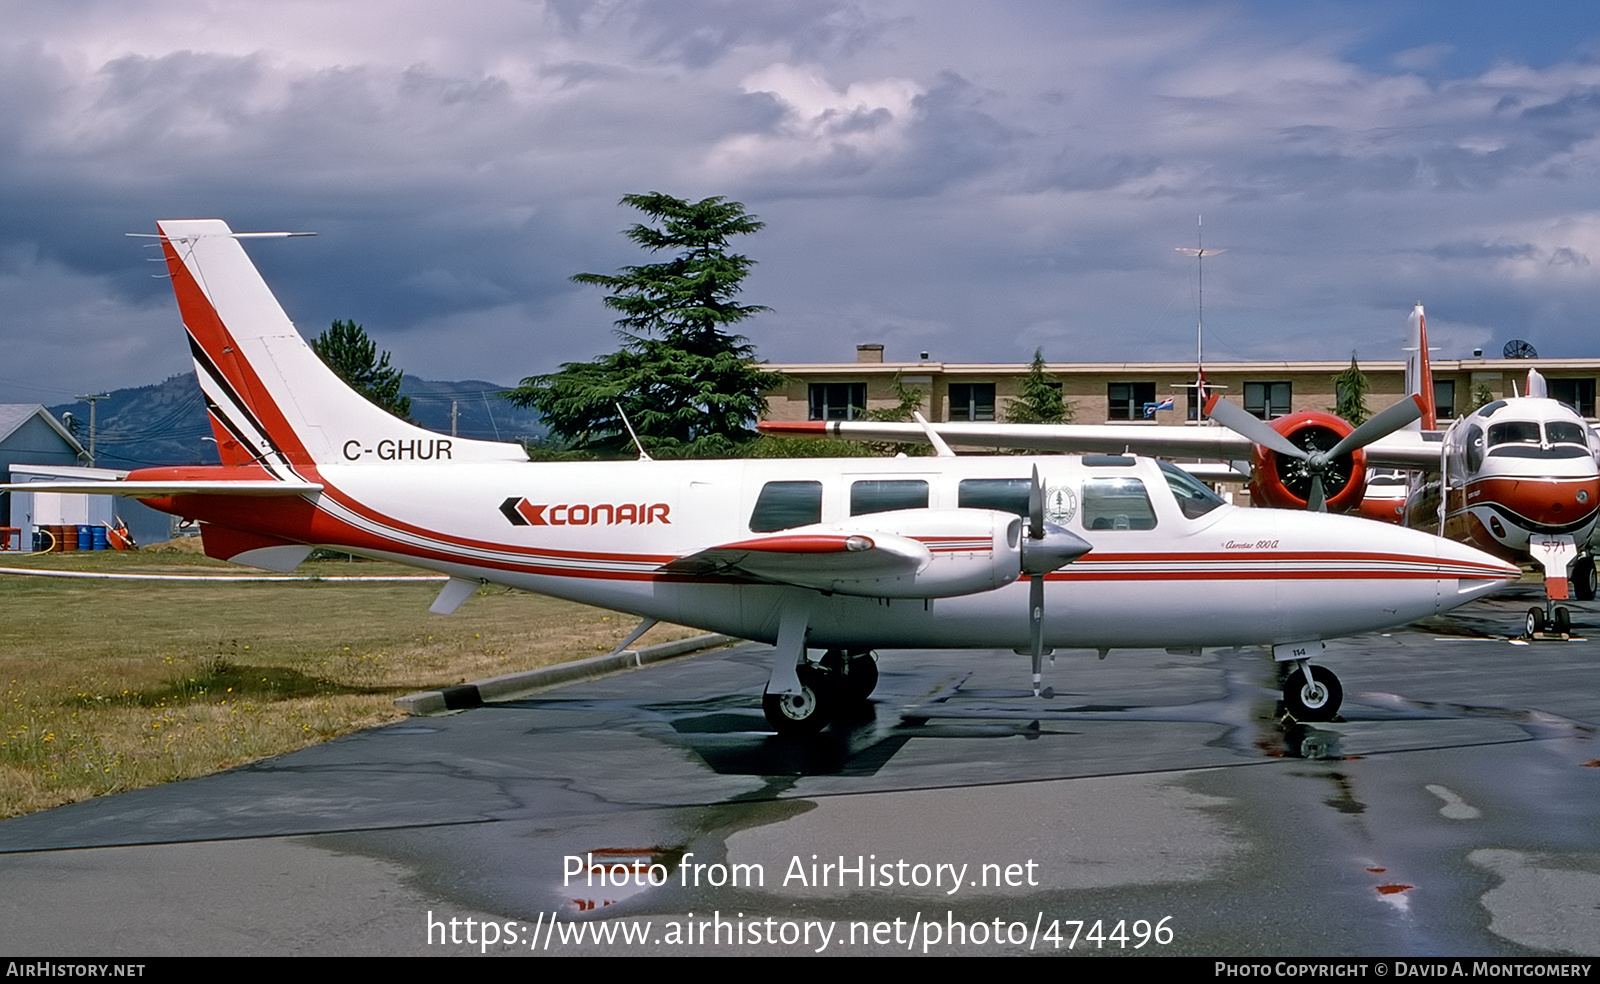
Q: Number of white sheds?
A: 1